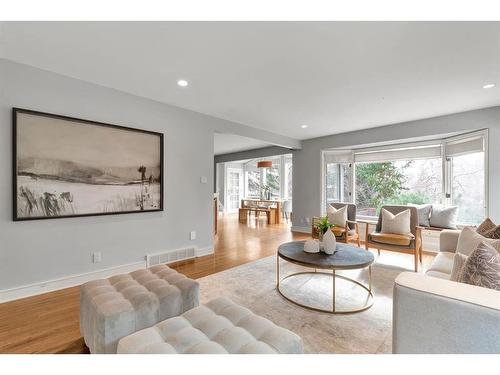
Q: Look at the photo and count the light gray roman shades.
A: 3